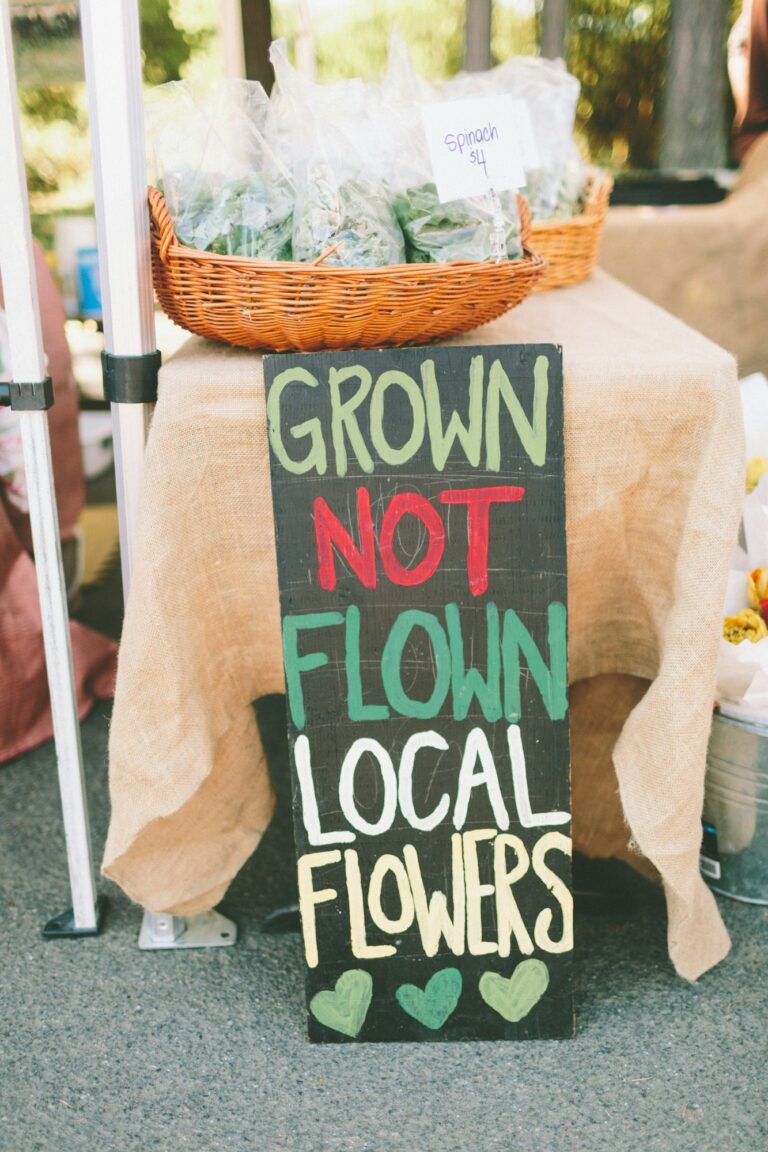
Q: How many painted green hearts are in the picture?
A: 3